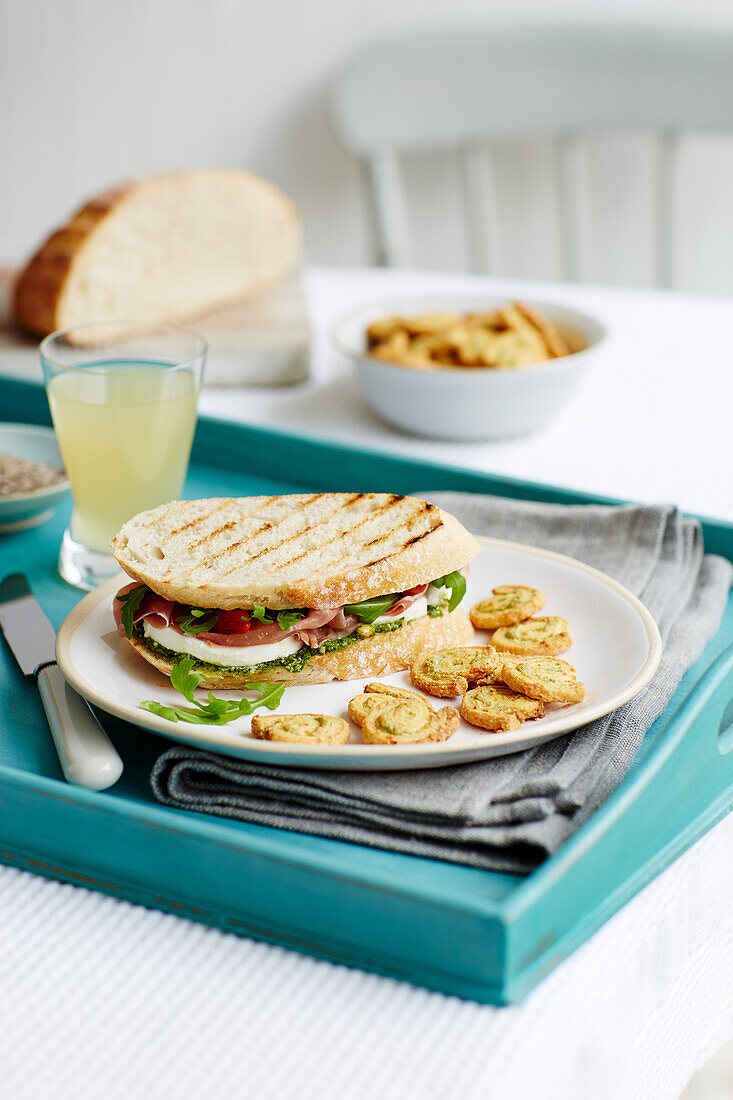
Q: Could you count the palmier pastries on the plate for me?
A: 9